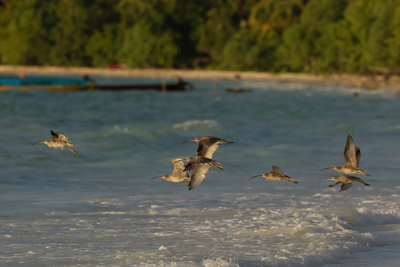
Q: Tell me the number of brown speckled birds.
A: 7